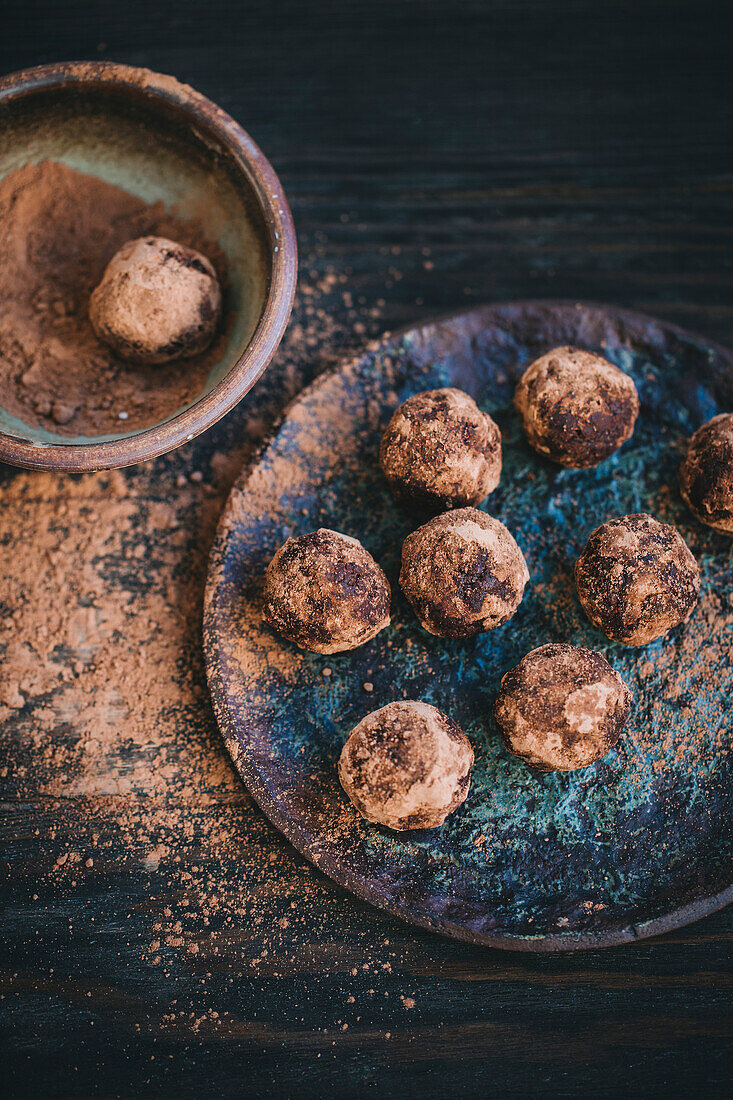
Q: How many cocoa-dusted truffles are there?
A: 9